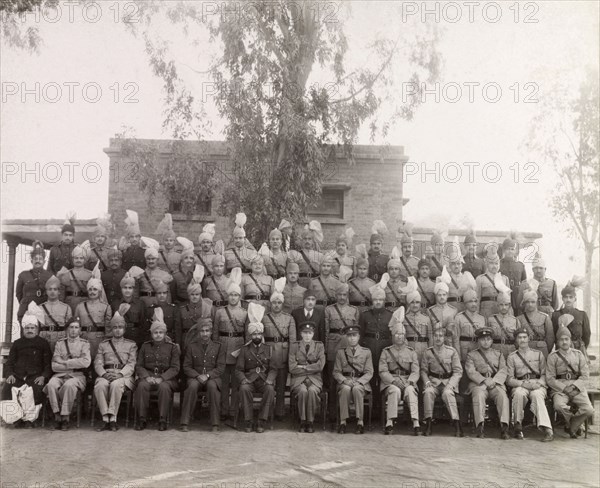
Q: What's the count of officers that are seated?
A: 13